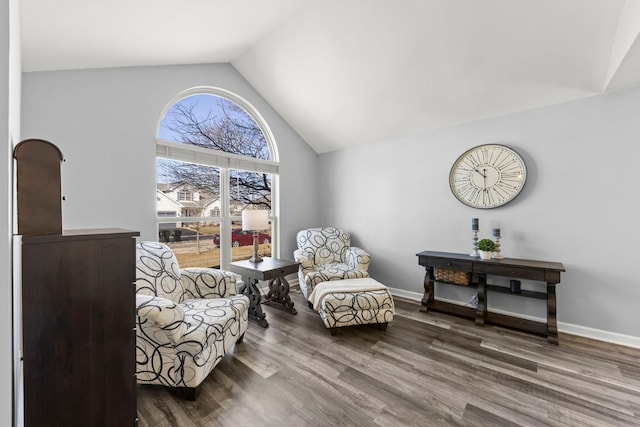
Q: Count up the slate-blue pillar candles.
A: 2